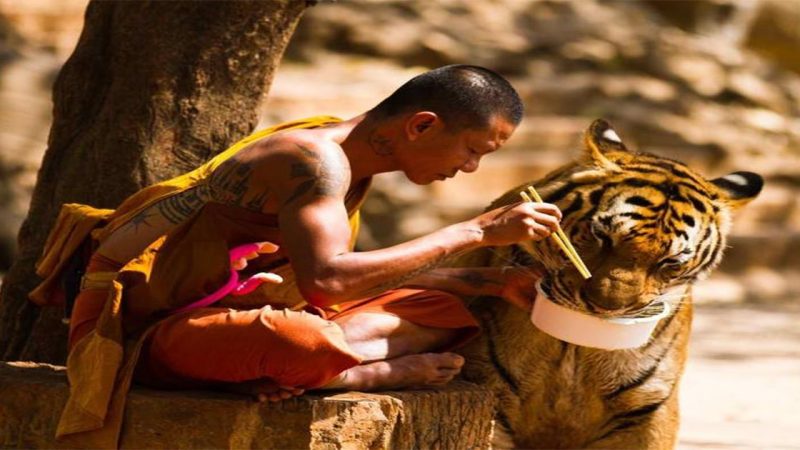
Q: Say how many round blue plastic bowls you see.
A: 0